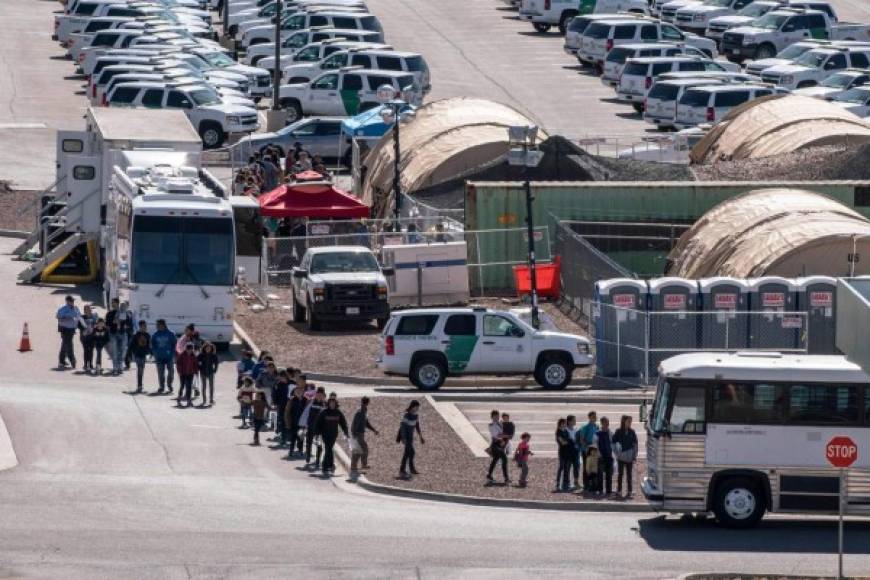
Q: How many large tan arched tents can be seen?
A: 3